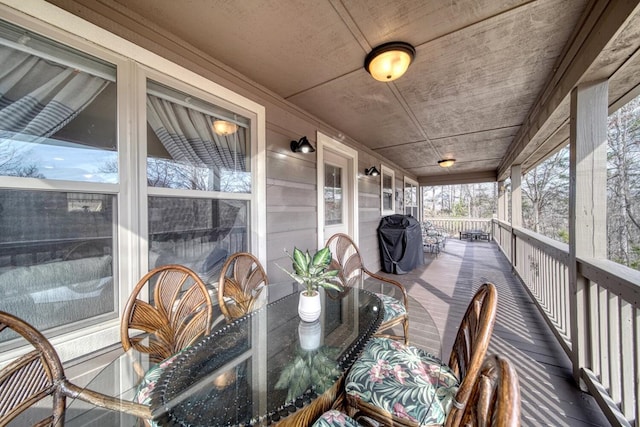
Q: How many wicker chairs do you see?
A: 6